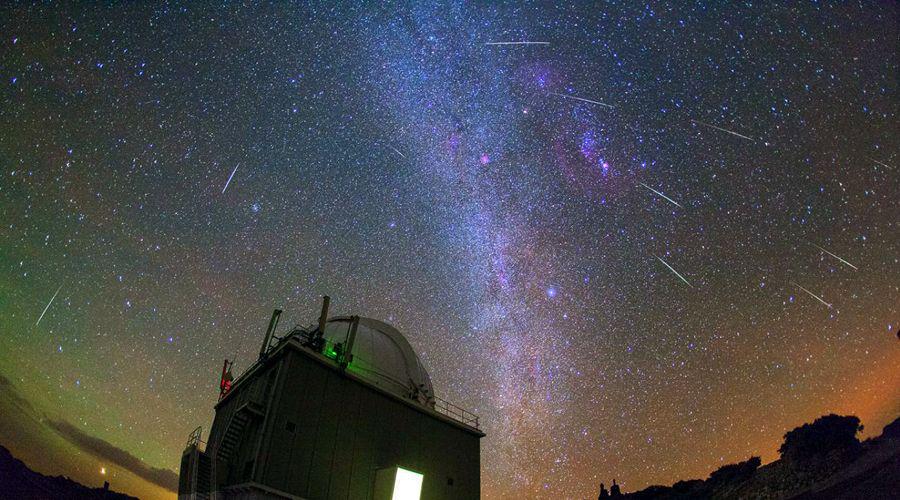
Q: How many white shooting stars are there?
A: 11